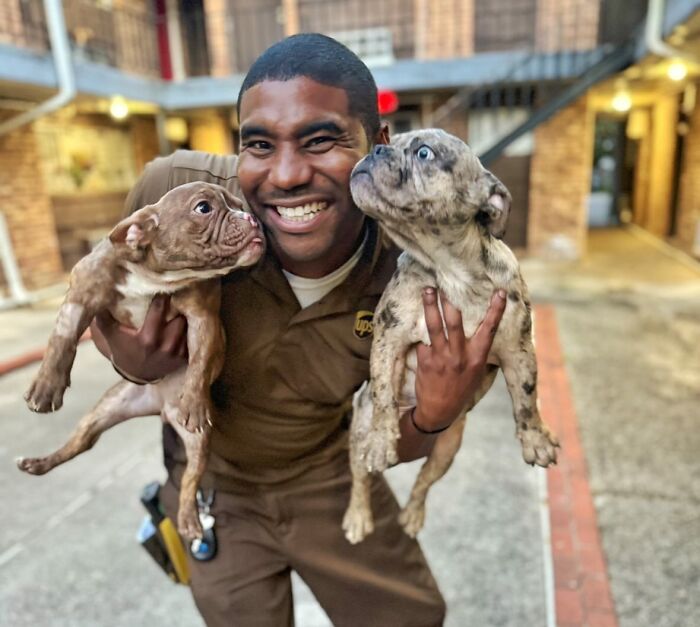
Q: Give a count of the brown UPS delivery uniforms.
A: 1